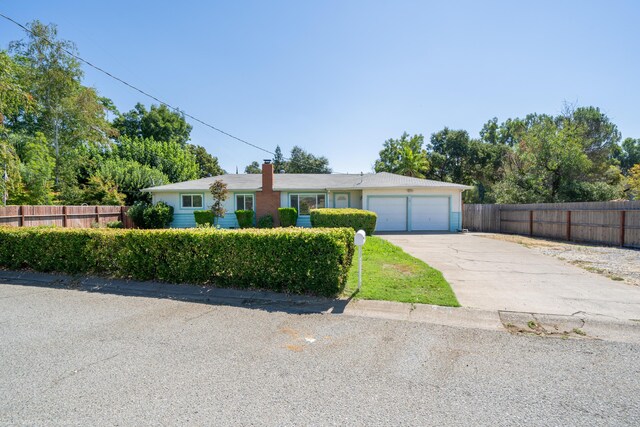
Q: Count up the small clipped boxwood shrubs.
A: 3